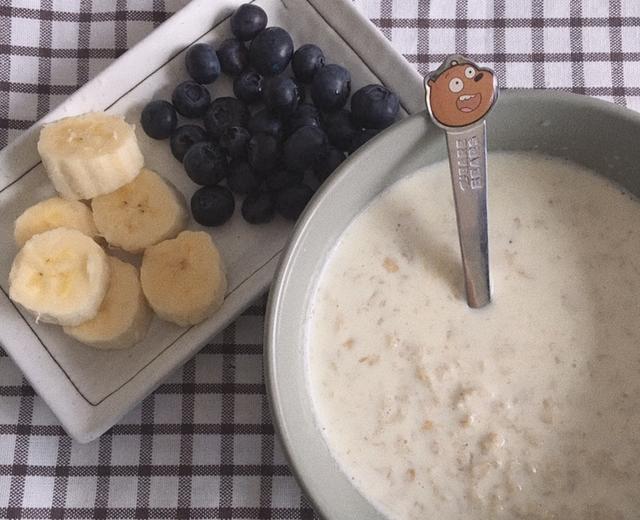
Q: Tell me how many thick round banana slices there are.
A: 6